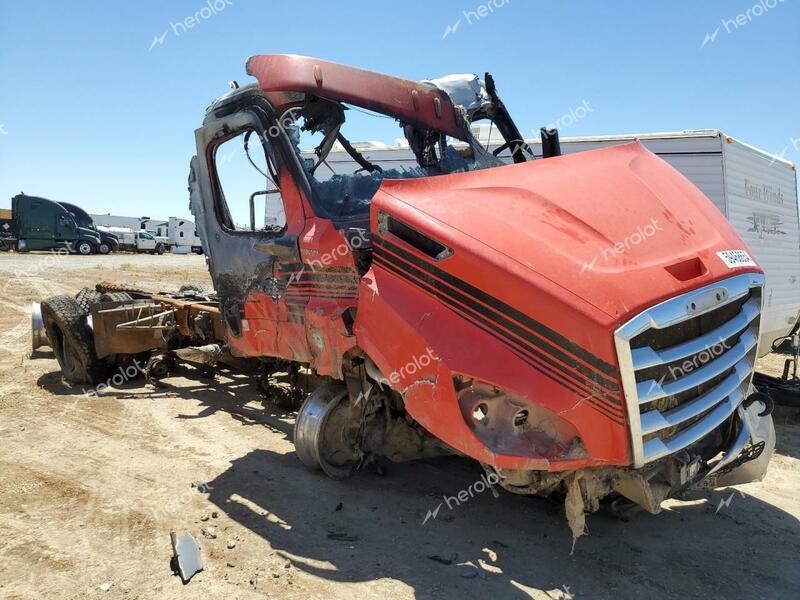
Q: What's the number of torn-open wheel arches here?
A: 1